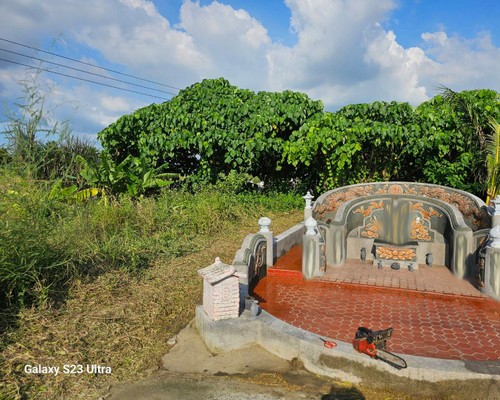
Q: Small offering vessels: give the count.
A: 5